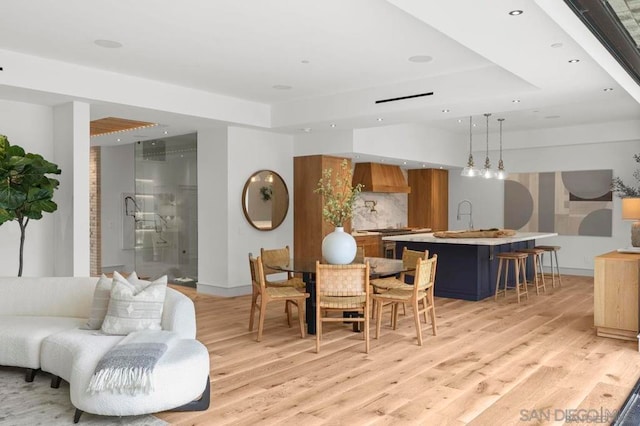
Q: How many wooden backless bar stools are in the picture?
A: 3